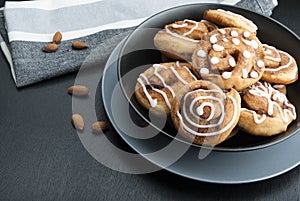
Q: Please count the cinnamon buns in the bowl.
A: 7